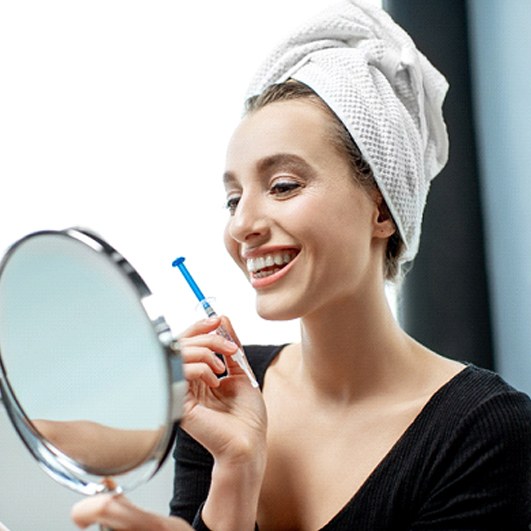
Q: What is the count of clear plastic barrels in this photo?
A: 1